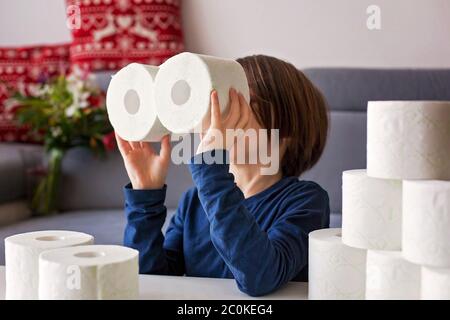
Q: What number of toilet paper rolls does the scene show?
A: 10